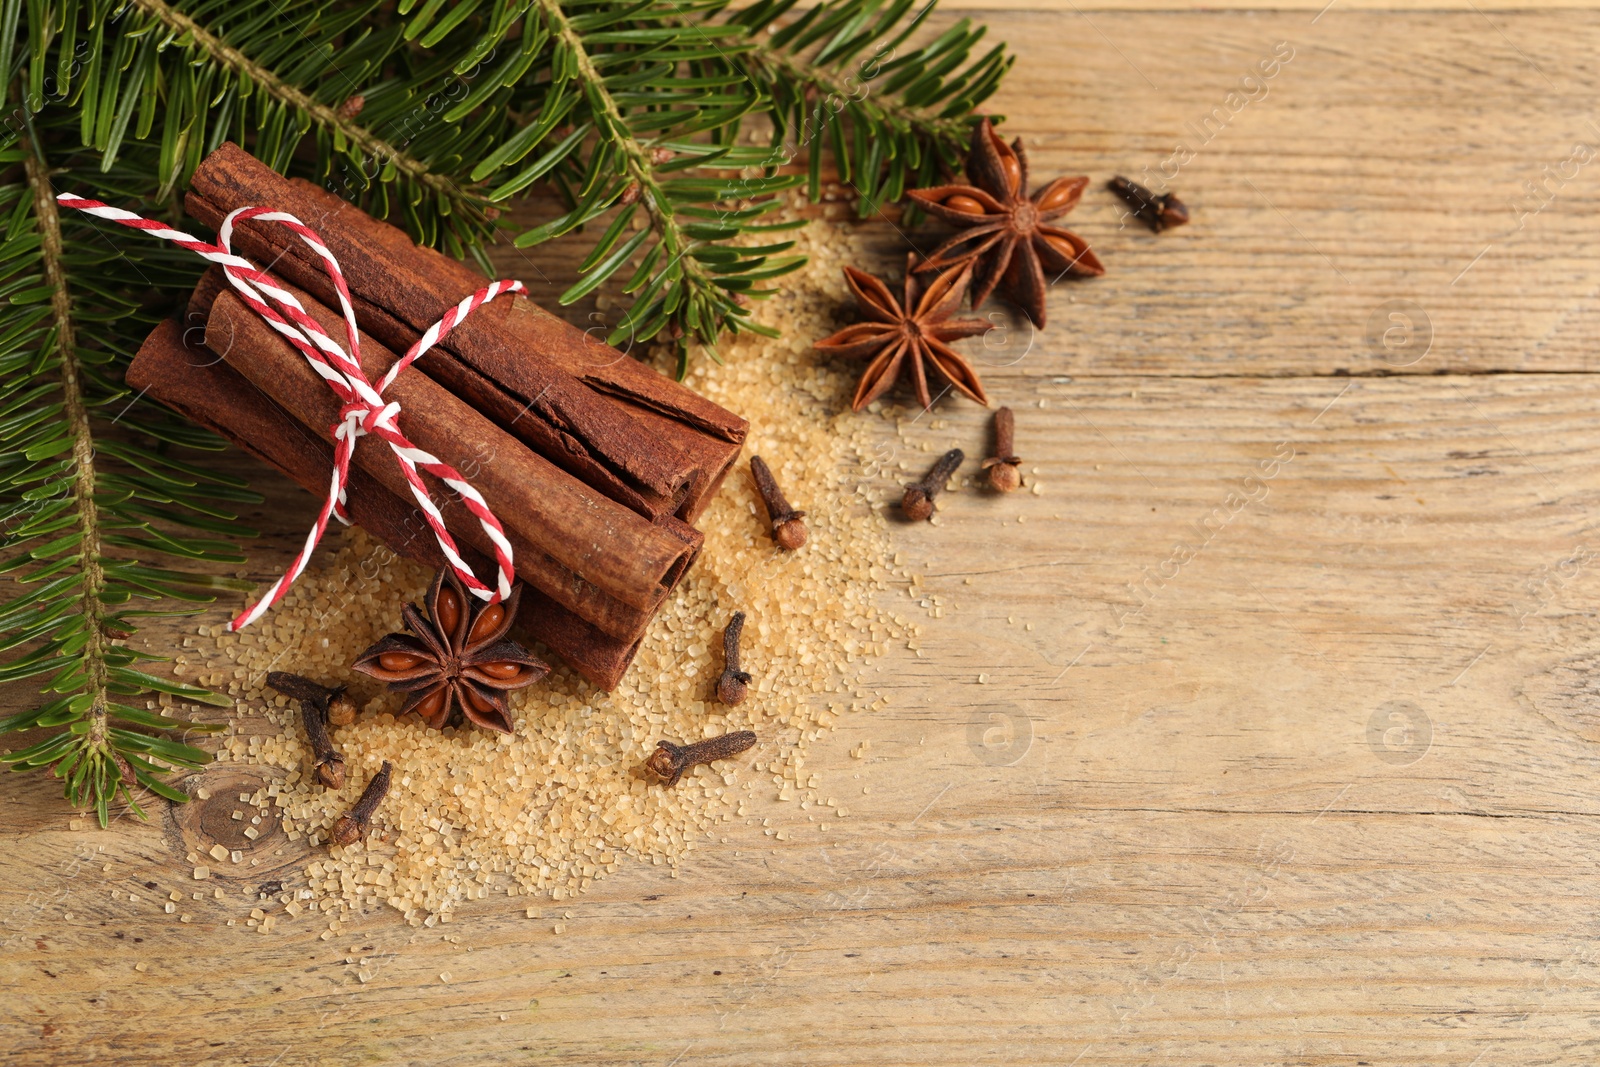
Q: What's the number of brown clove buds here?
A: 9